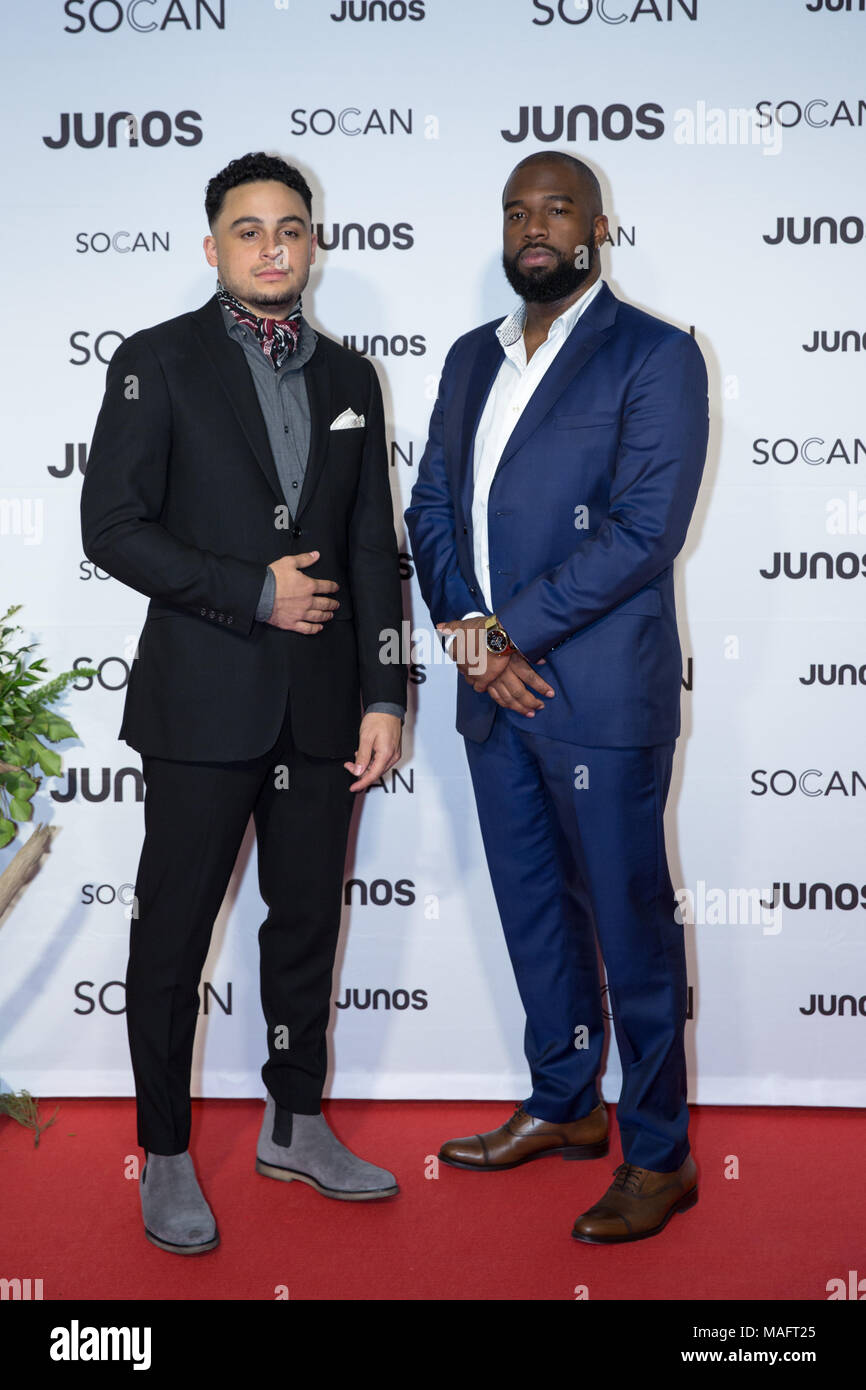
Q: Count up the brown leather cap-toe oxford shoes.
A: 2